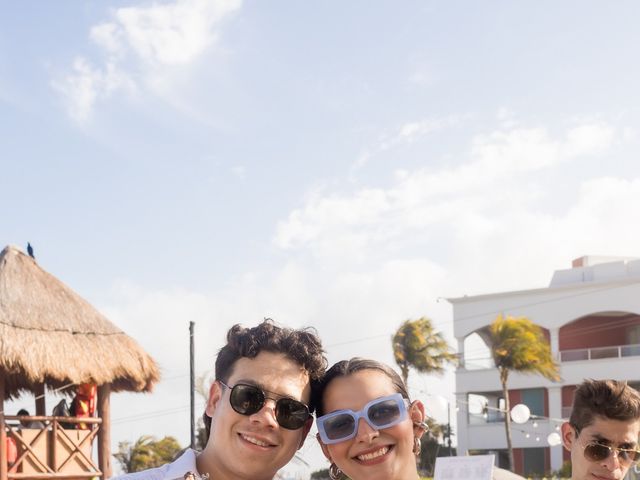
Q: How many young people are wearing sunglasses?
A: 3